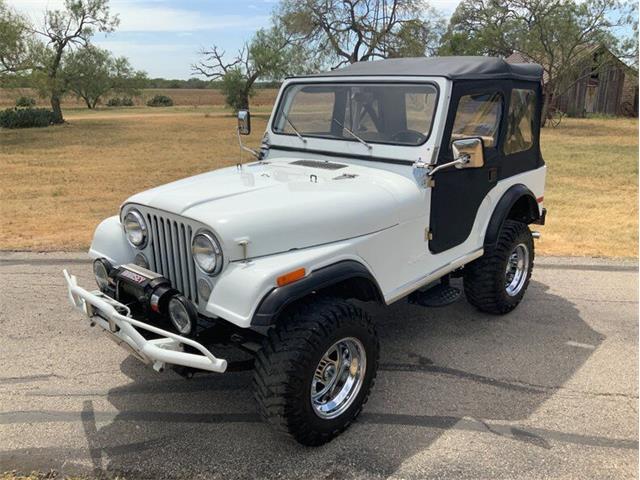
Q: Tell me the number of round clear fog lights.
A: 2